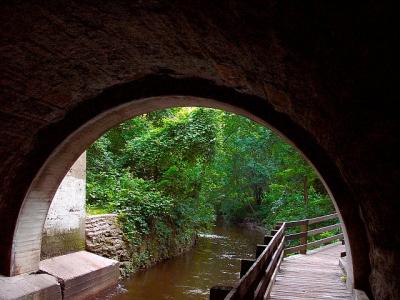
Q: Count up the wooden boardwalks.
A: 1